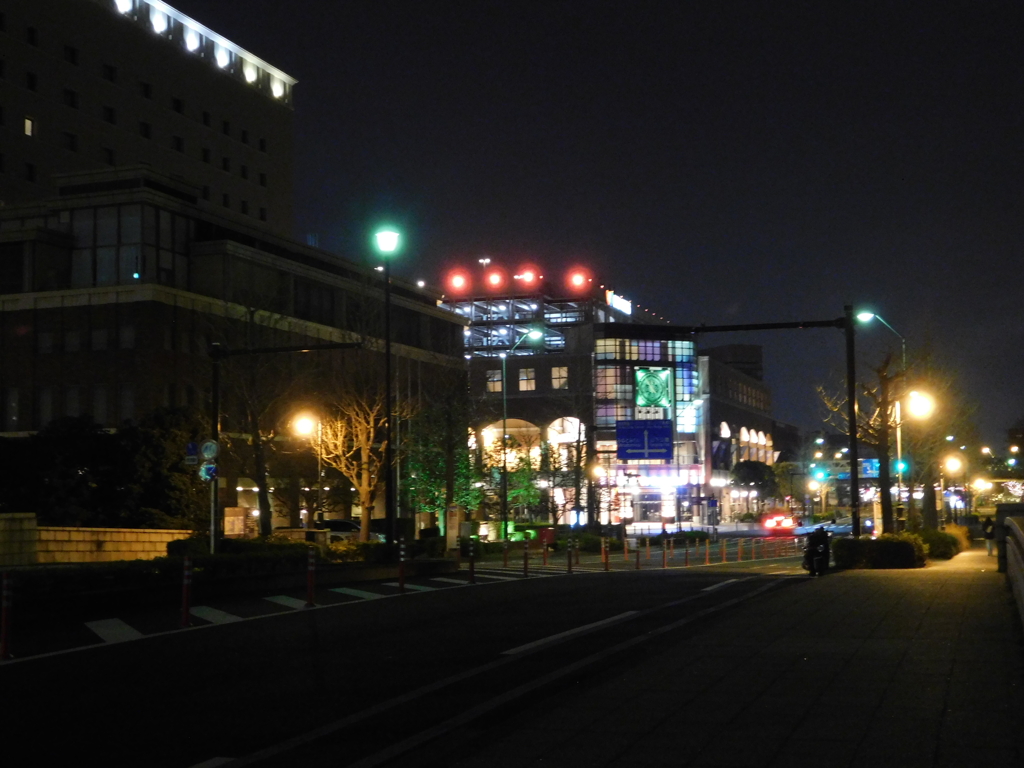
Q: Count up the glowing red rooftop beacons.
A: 4